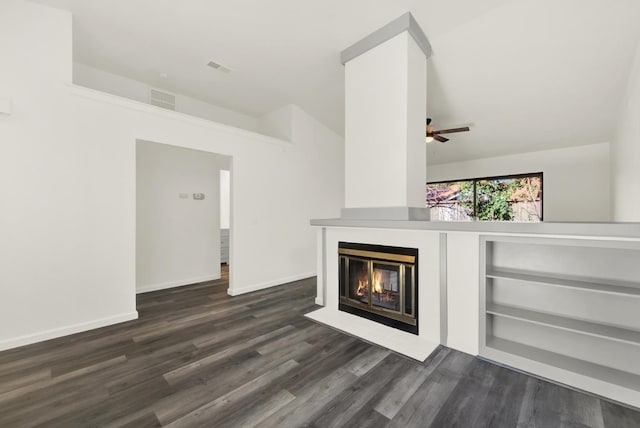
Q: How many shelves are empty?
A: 3